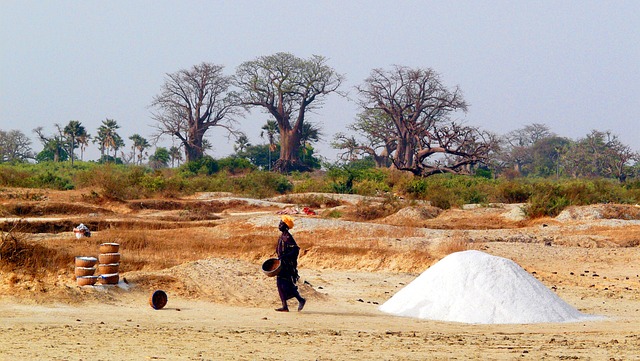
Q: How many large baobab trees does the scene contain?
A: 3